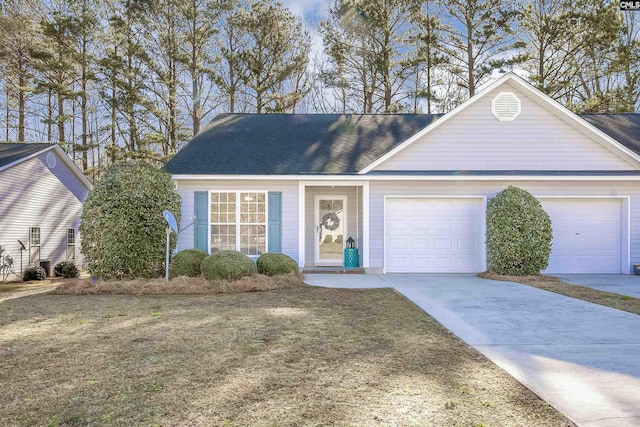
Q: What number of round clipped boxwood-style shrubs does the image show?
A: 3